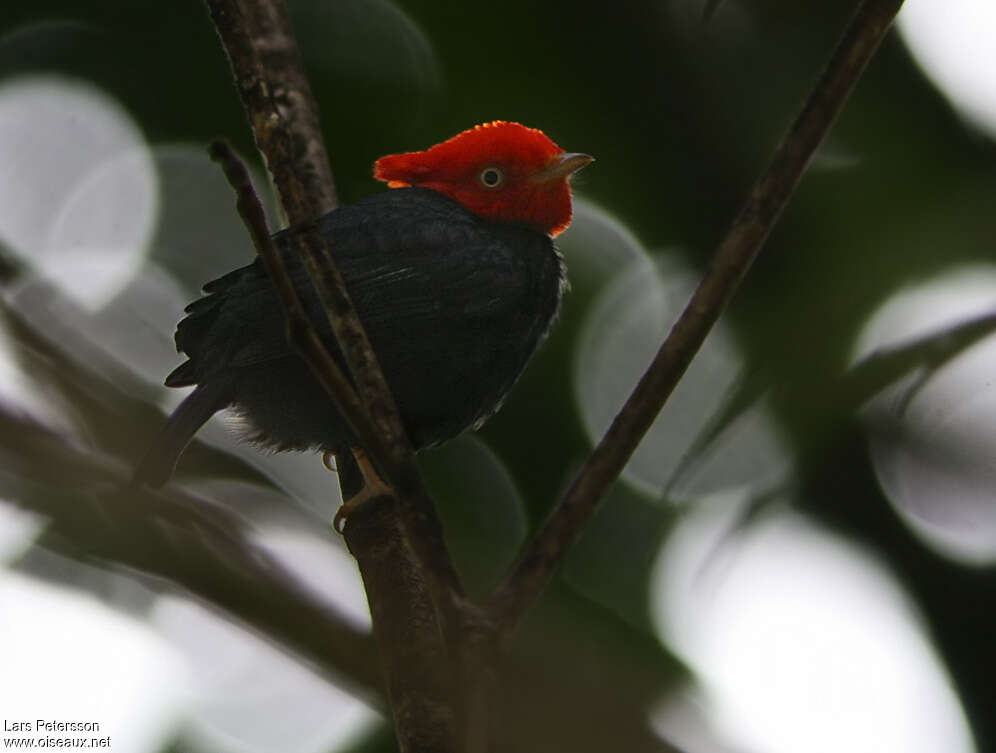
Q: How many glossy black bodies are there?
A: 1